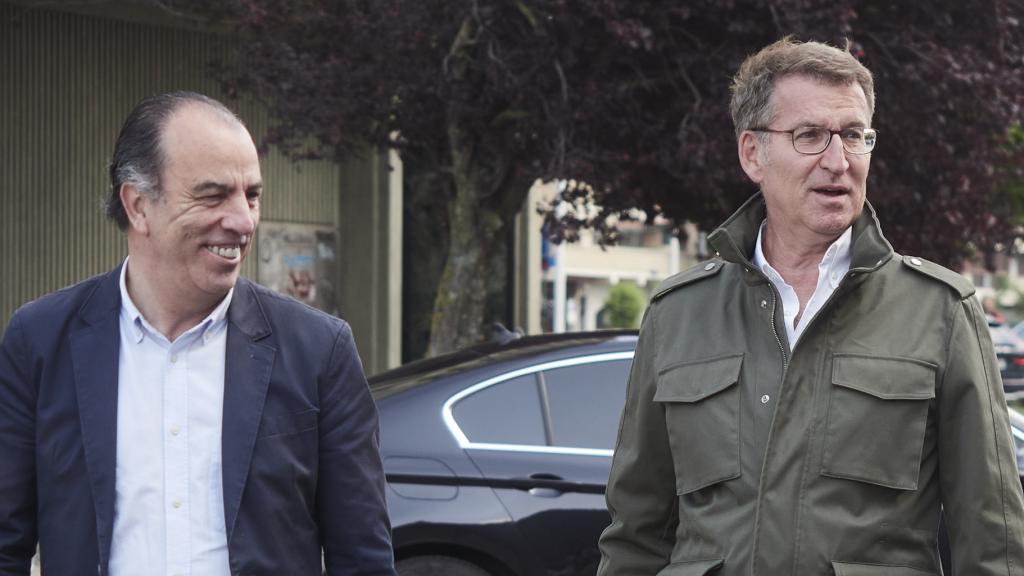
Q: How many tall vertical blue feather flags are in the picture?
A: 0